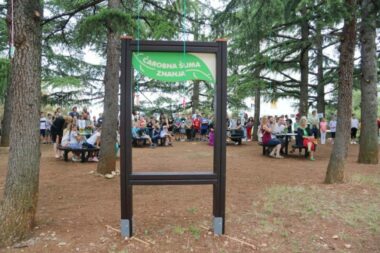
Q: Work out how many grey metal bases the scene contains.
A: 2